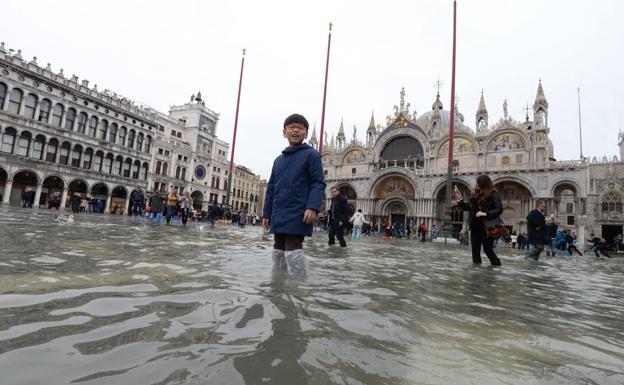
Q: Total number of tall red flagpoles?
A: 3